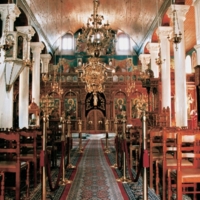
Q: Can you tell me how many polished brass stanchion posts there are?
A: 8